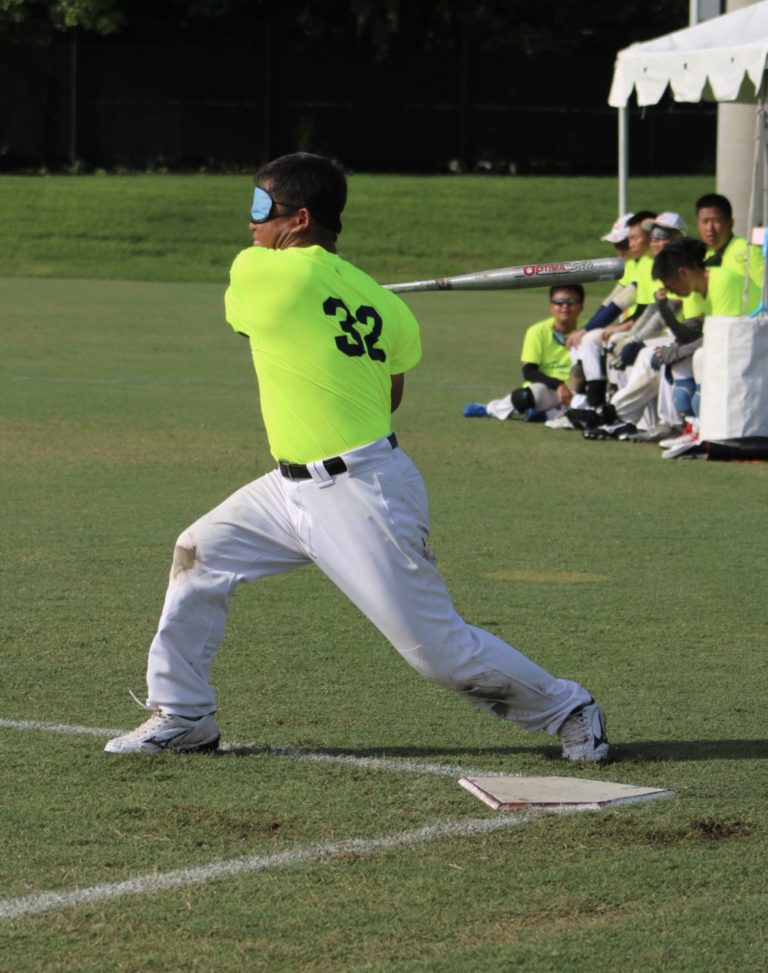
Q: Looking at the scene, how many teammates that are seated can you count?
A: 6